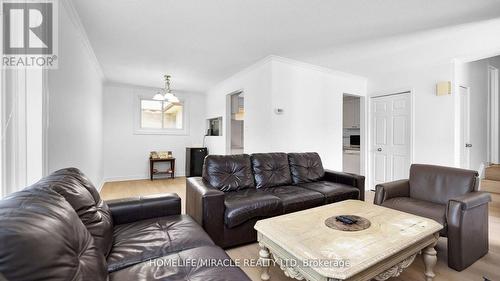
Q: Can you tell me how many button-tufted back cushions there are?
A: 5